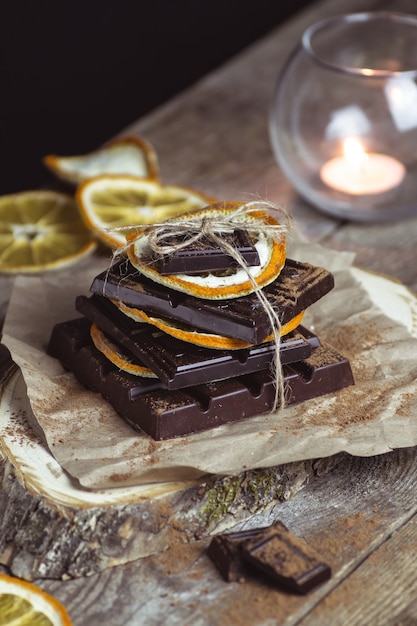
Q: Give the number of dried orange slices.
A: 7